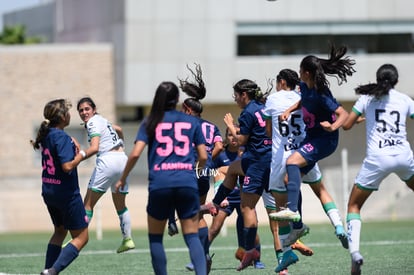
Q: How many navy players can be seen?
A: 6